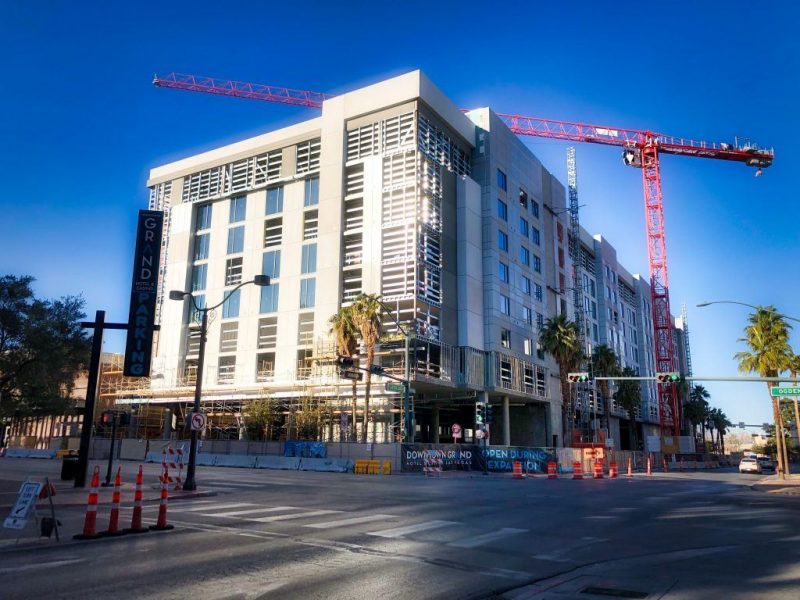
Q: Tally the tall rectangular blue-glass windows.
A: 13